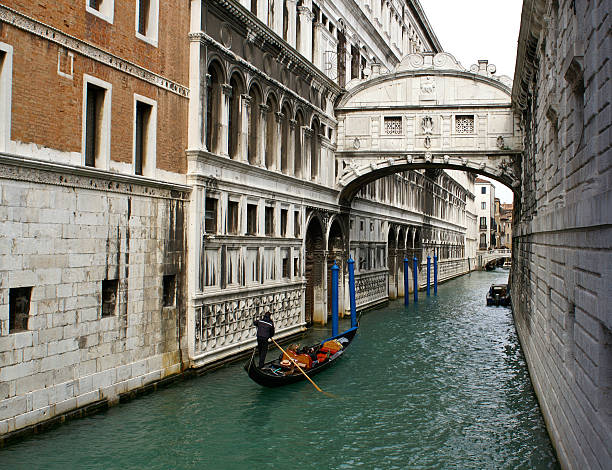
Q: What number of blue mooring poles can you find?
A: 6